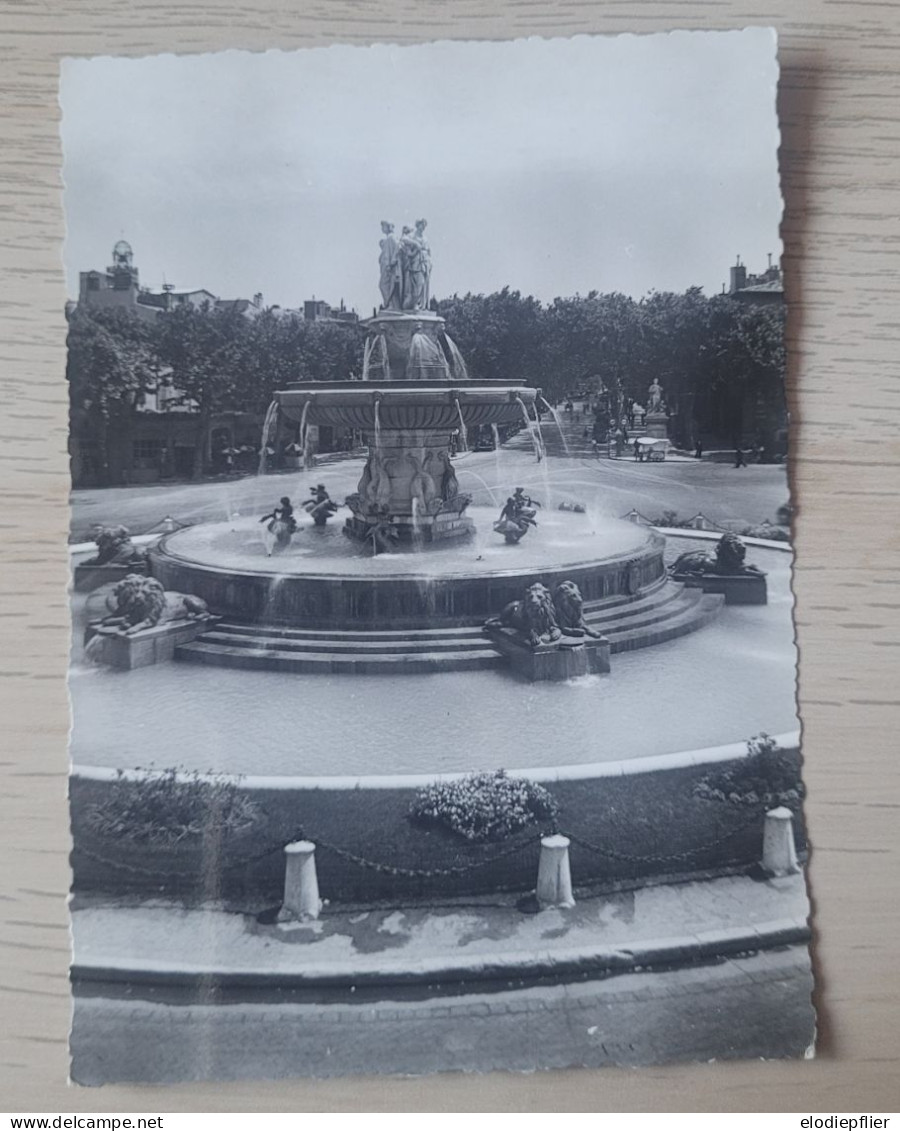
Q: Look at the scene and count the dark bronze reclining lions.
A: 5